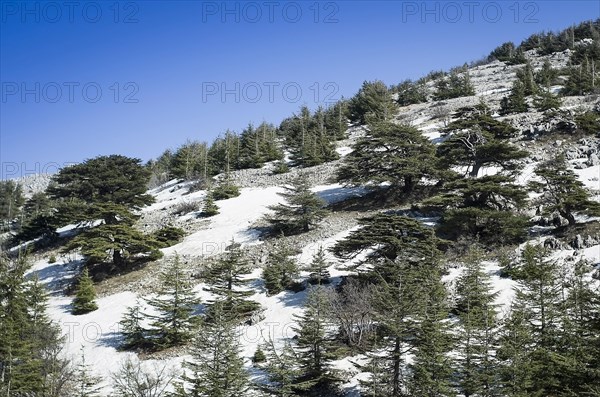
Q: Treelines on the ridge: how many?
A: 1